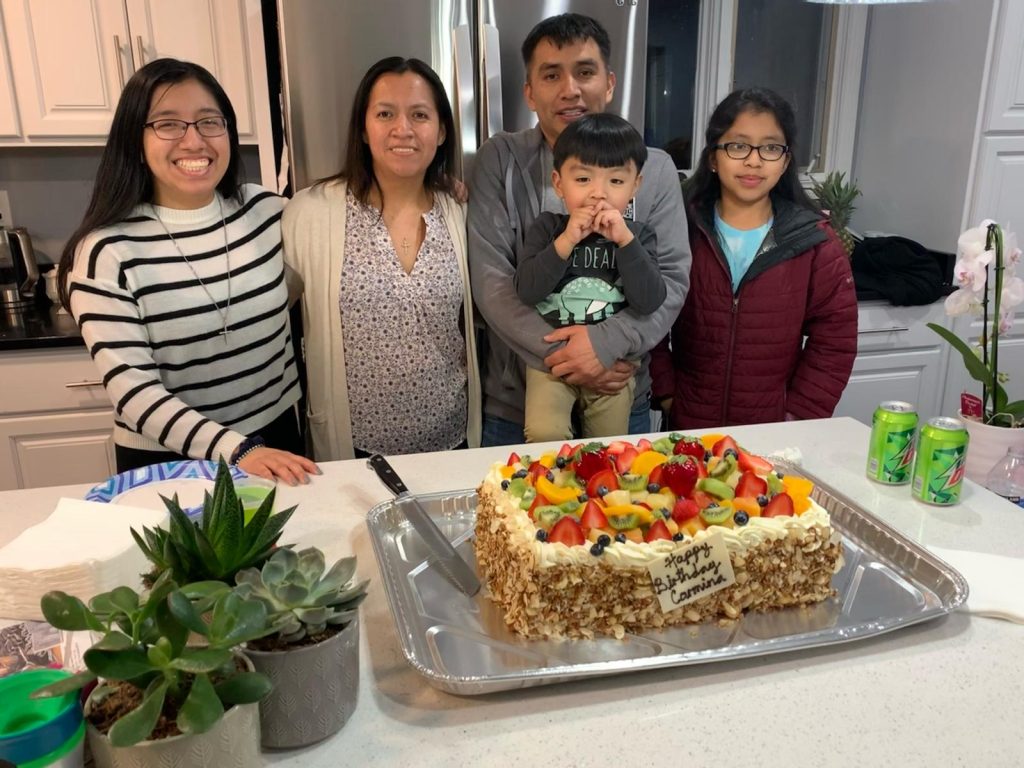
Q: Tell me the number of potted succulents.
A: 3